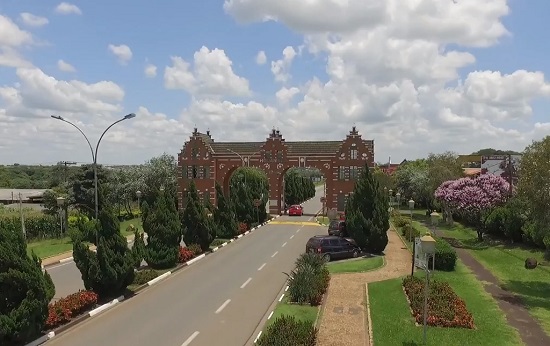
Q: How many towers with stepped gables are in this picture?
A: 3